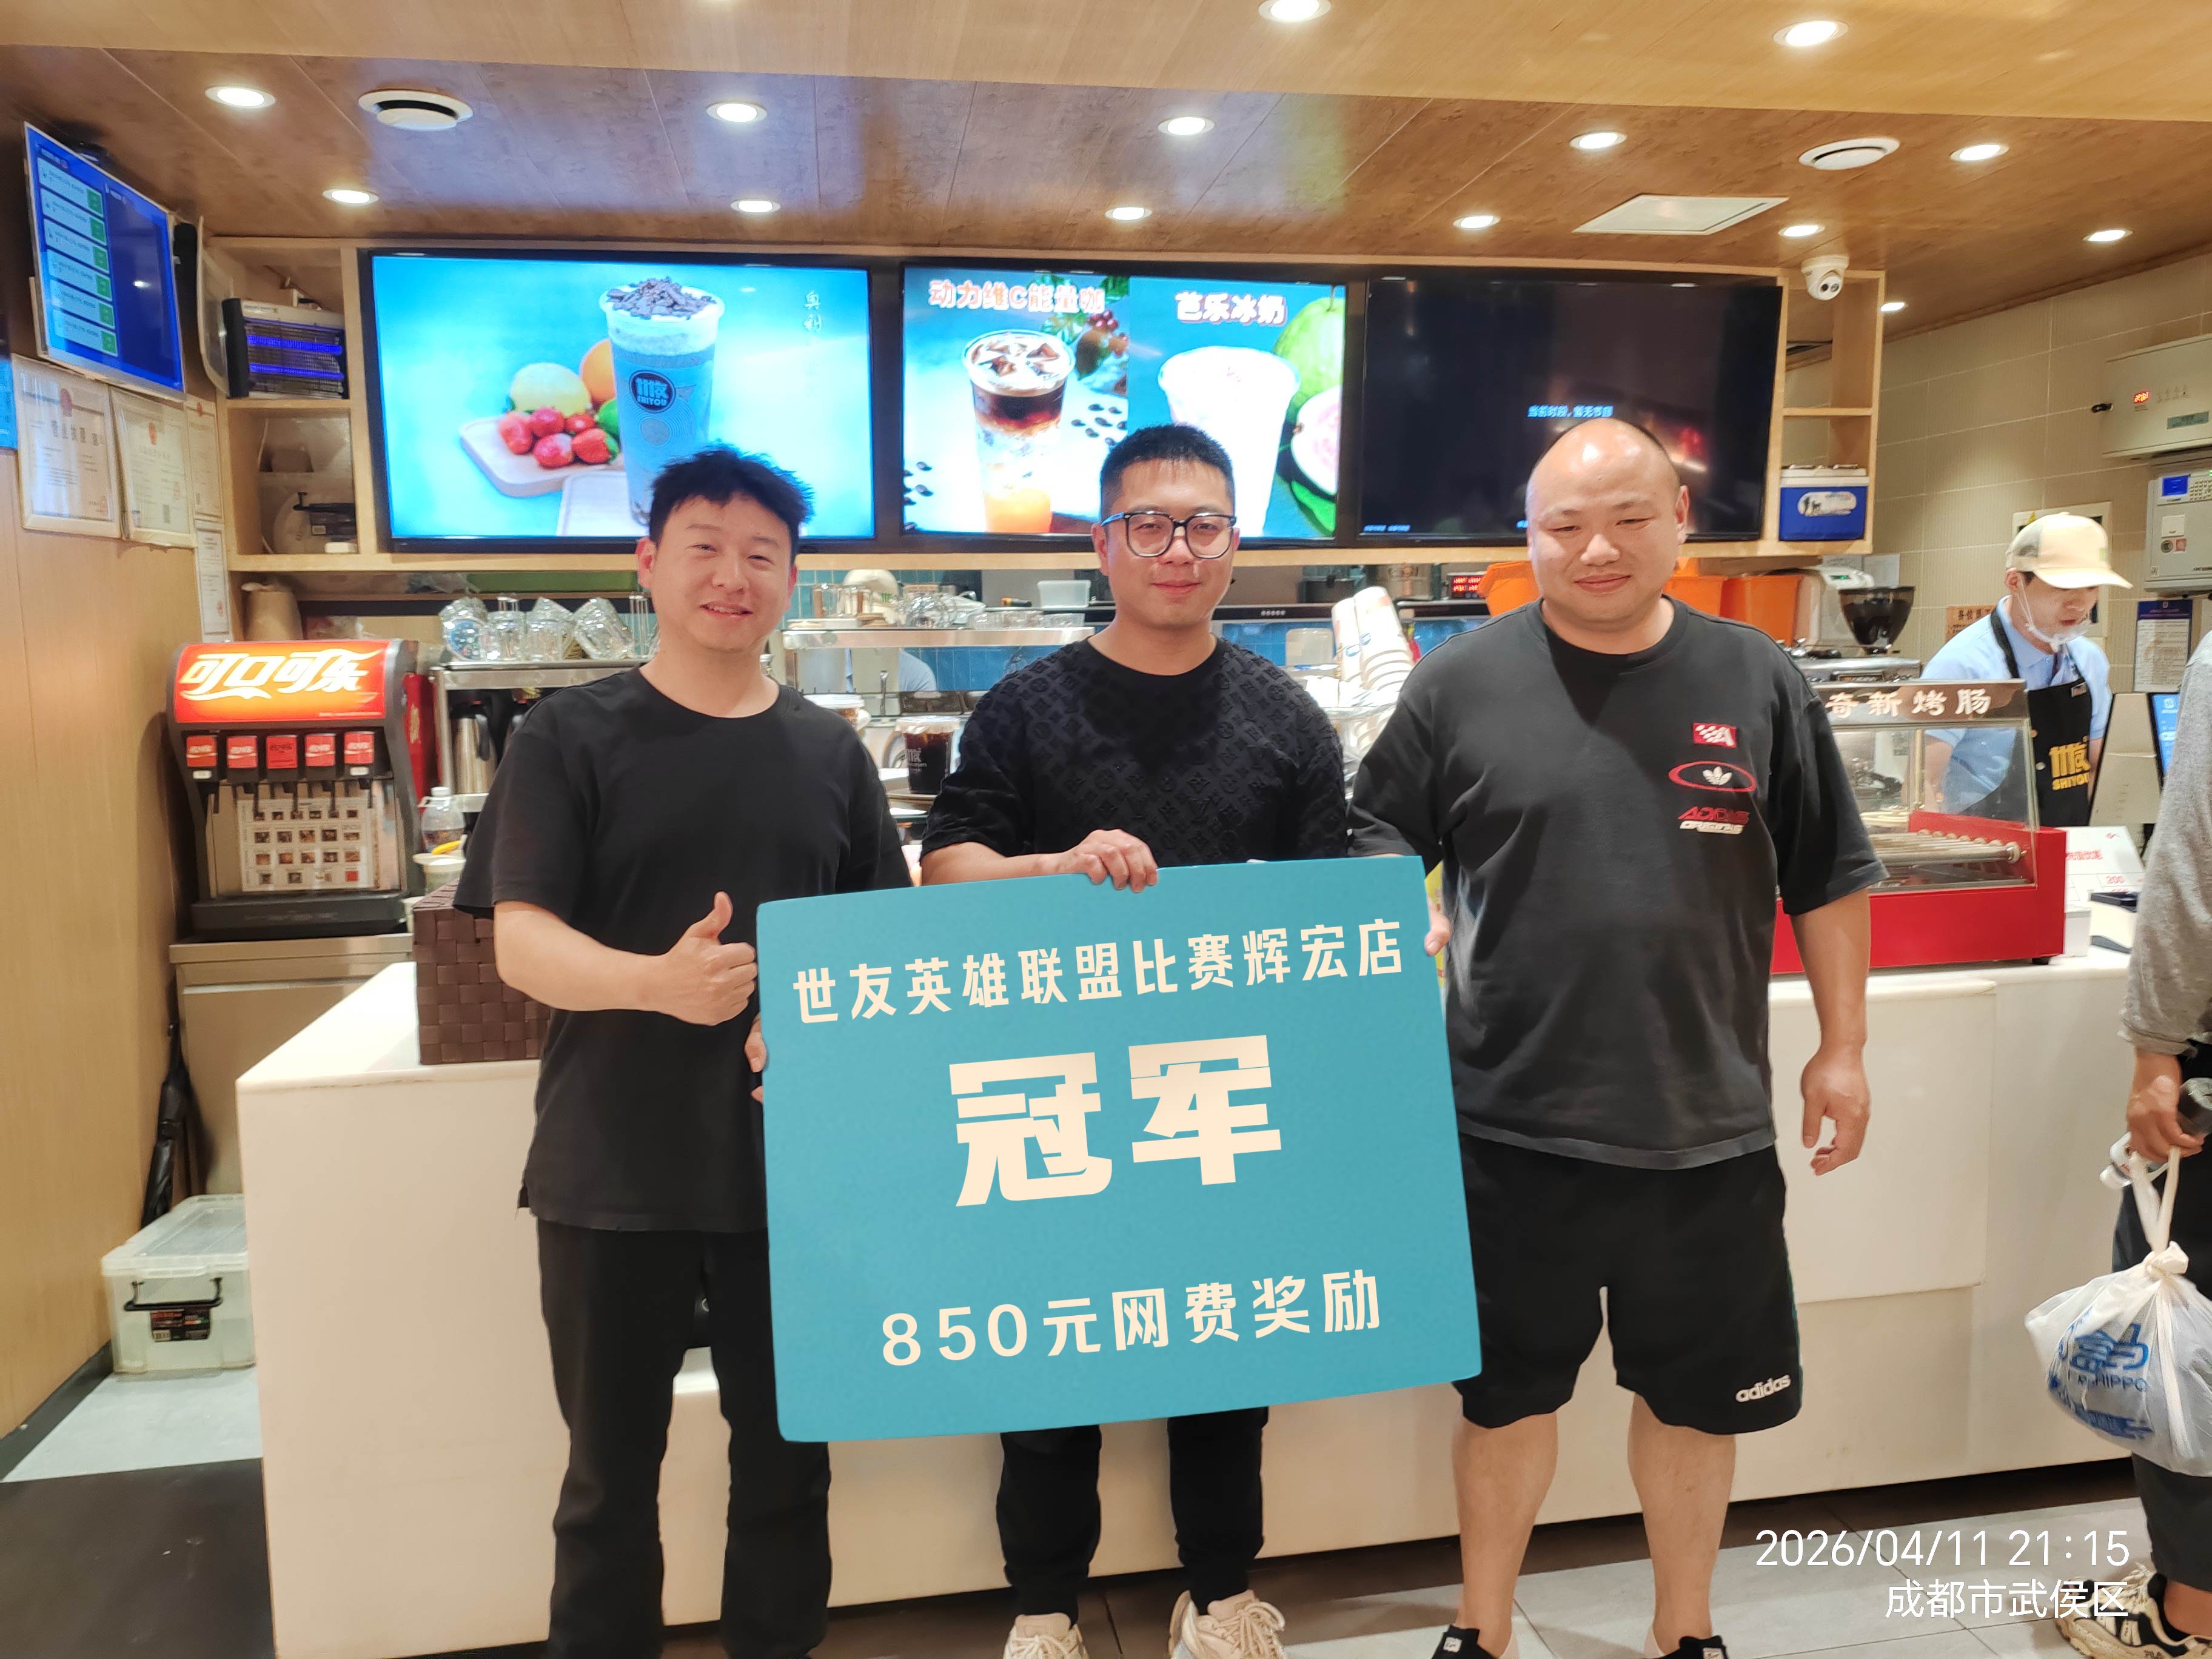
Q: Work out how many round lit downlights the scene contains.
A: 14